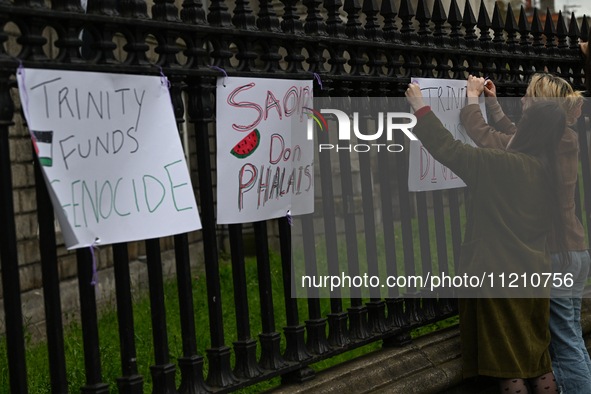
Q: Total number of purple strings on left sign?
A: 3